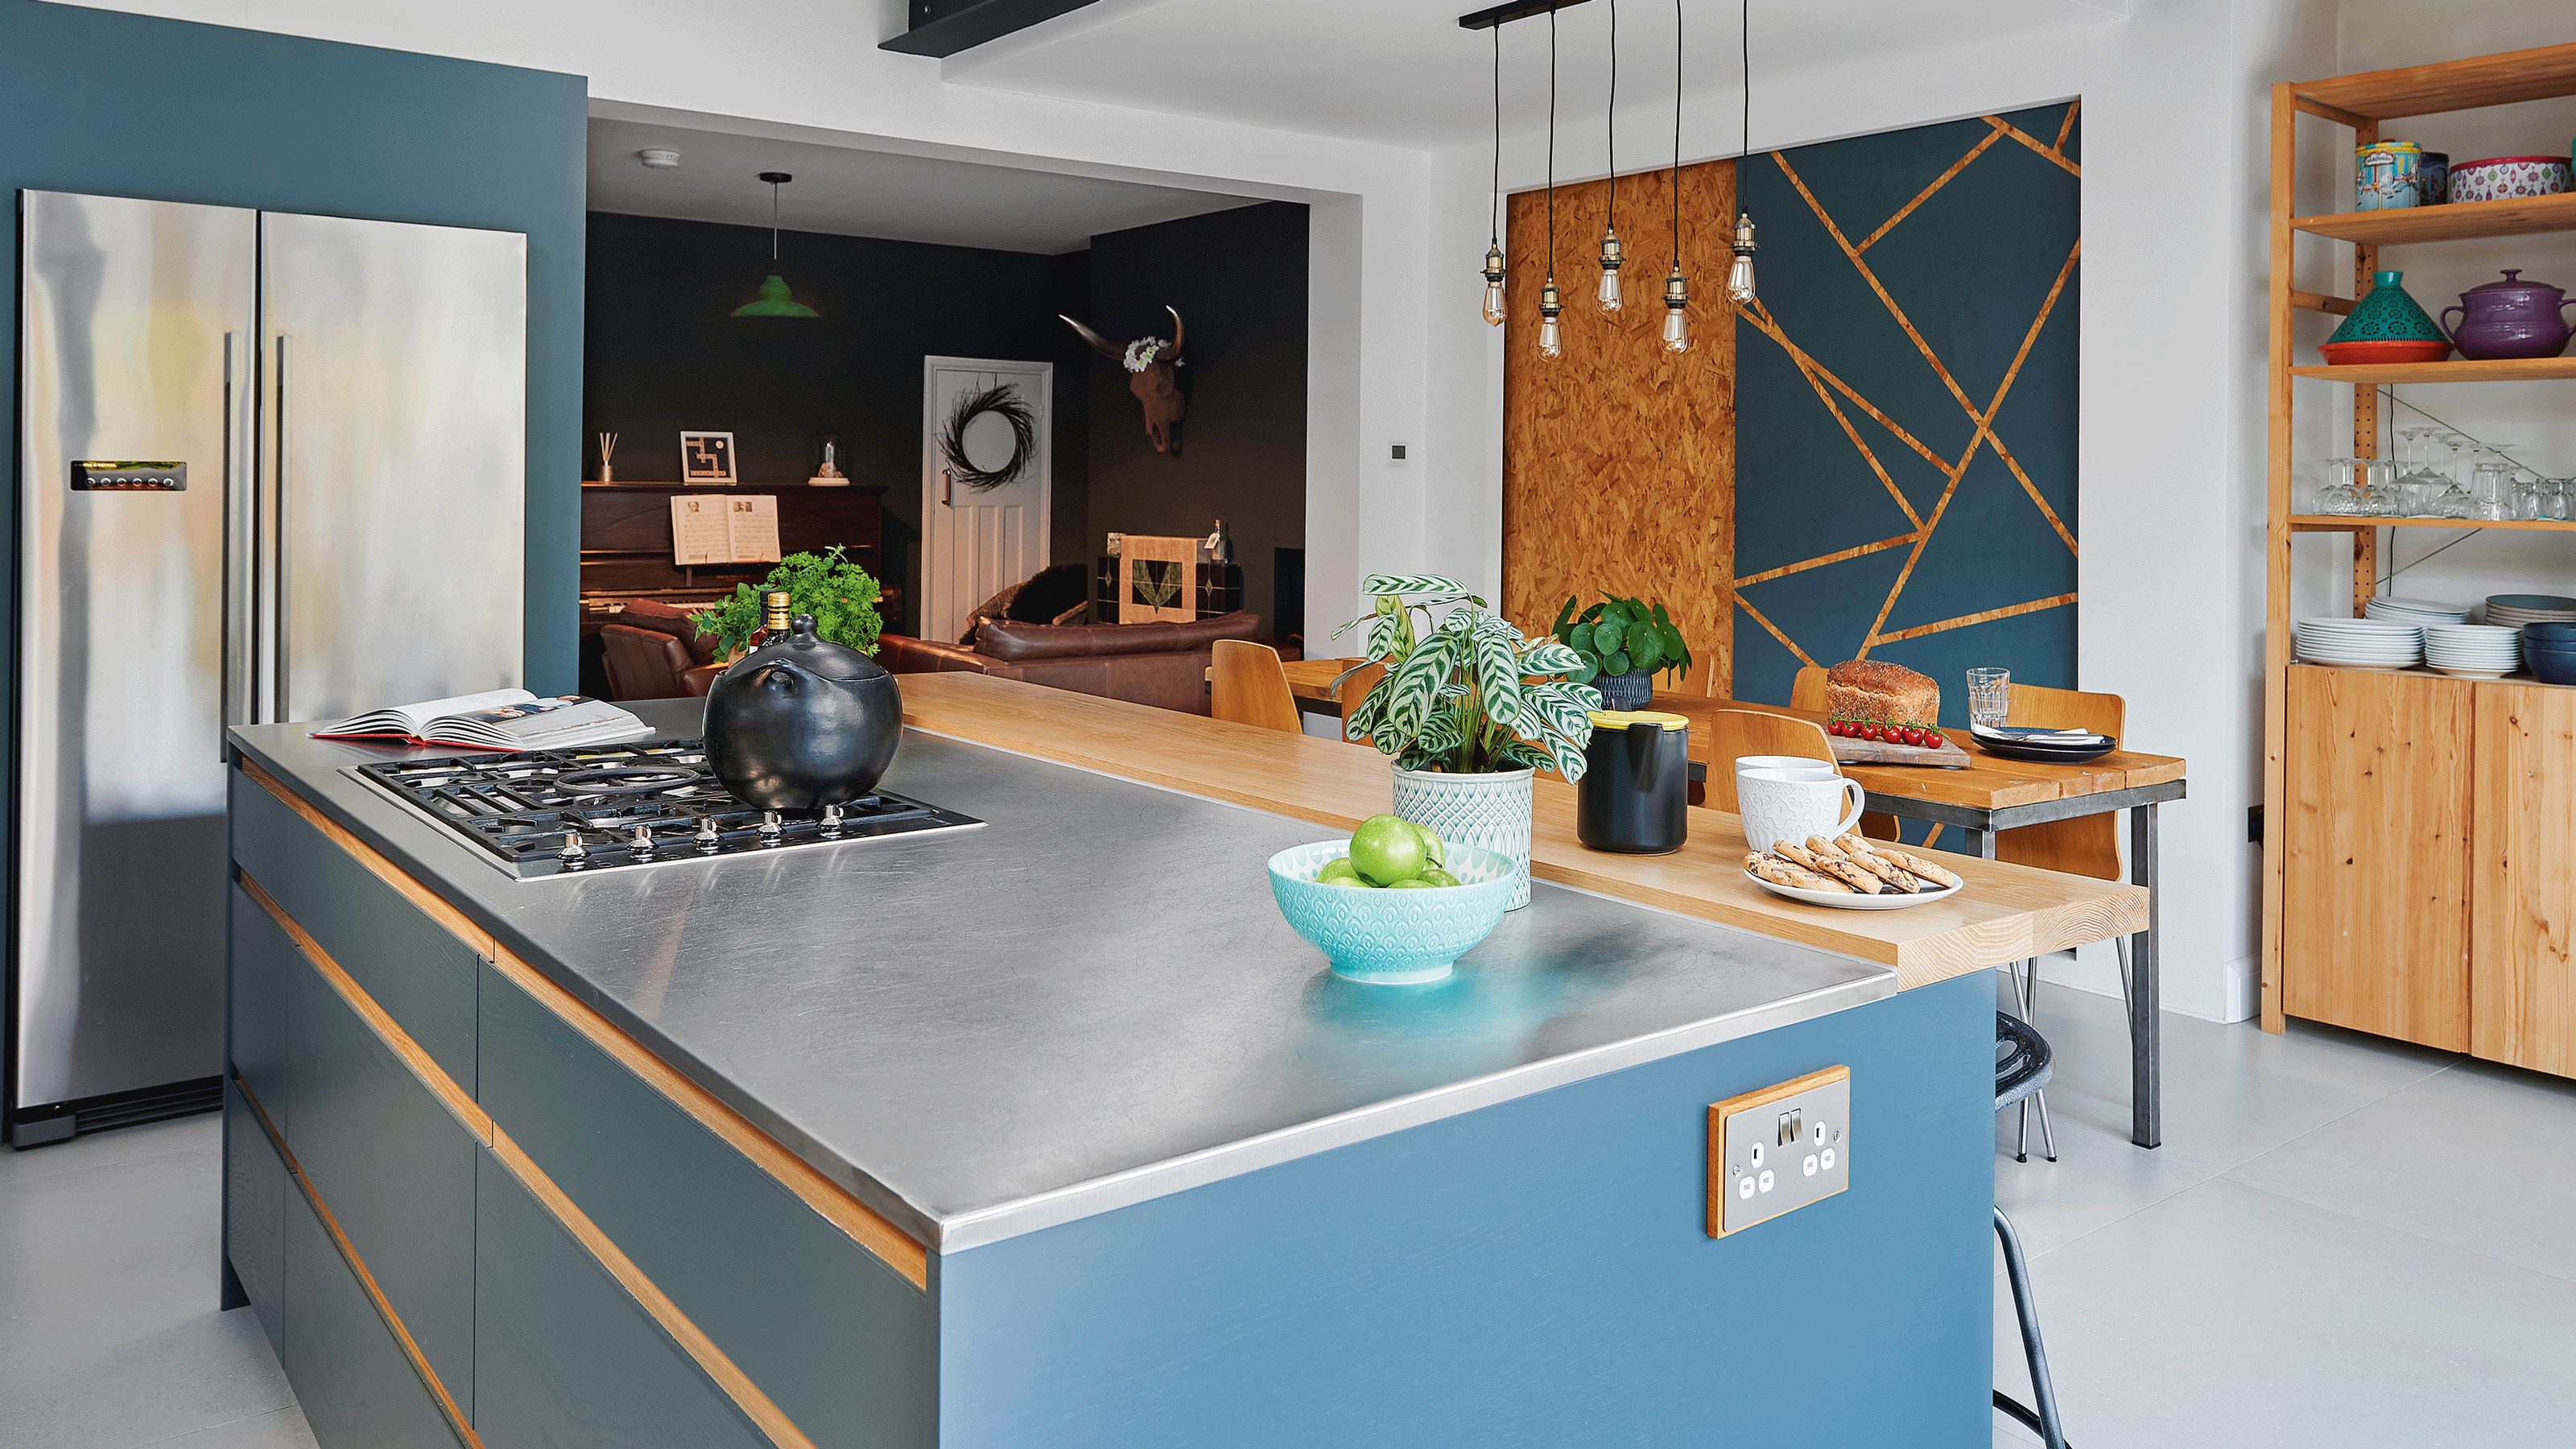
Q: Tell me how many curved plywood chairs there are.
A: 6